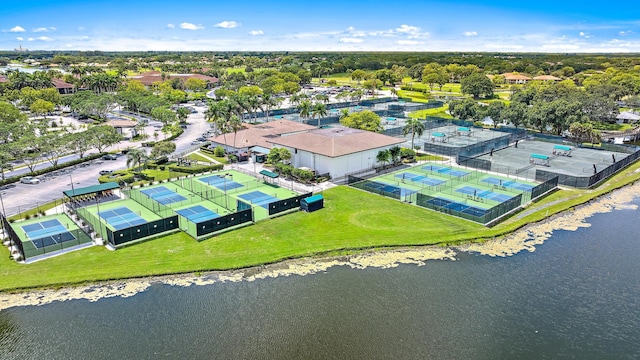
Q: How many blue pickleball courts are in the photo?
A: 12